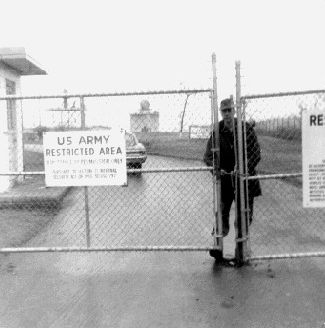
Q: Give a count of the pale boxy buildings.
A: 2